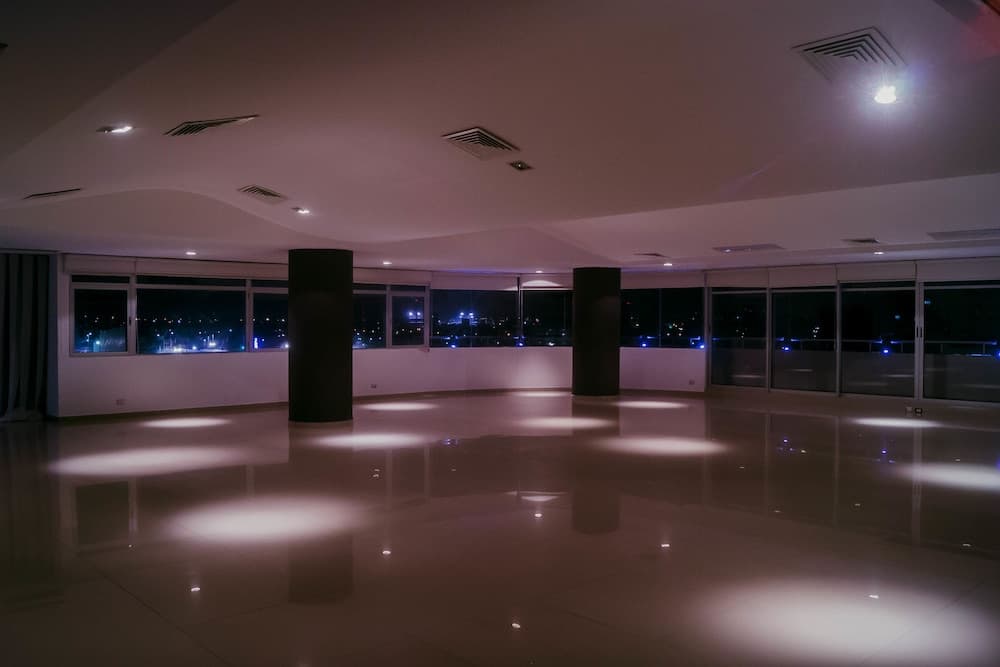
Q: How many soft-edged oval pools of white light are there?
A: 12